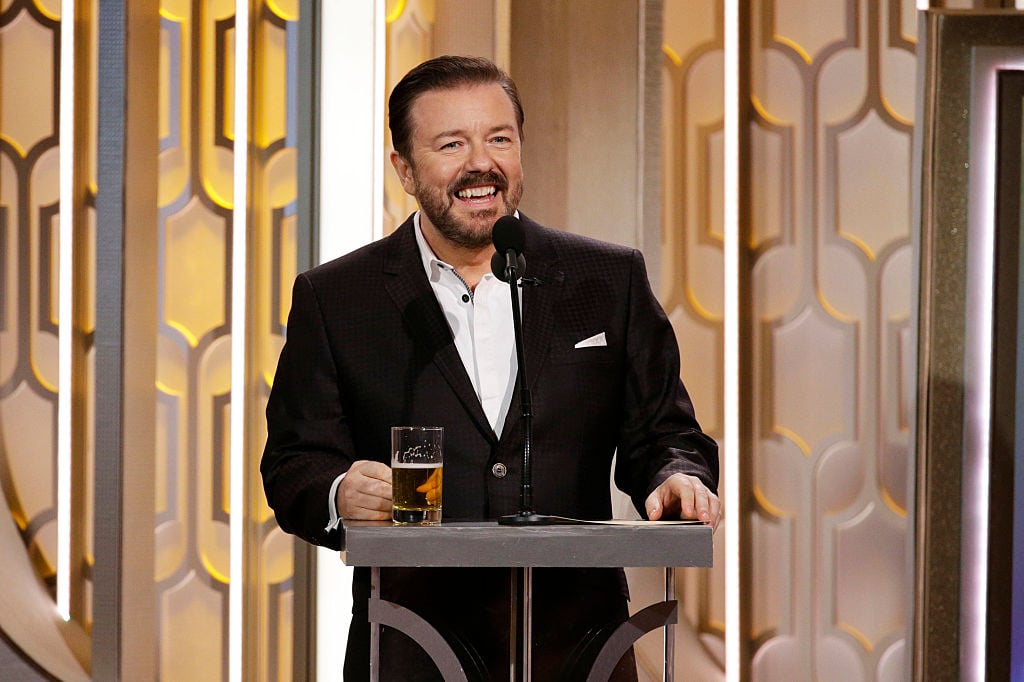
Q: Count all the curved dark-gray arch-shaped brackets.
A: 2